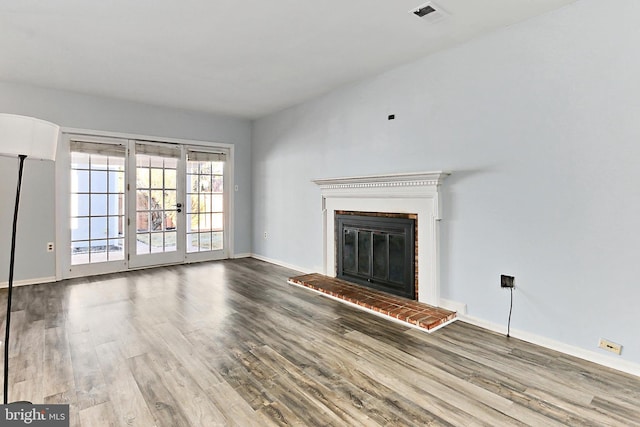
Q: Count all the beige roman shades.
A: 3